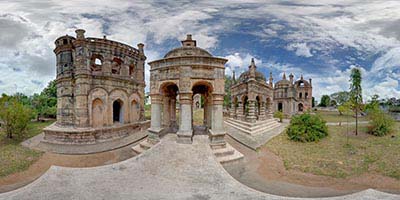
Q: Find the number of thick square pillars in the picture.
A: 3